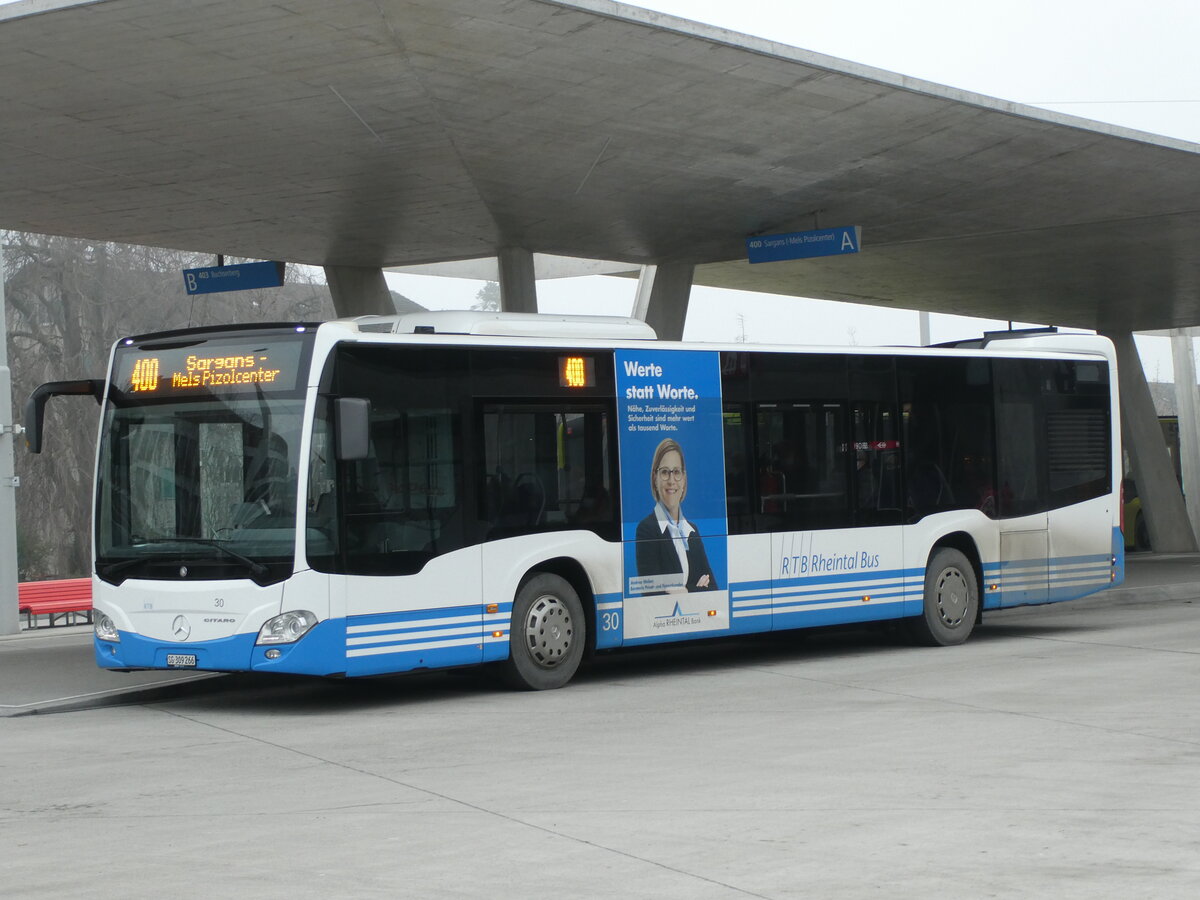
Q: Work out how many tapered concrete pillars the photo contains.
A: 5